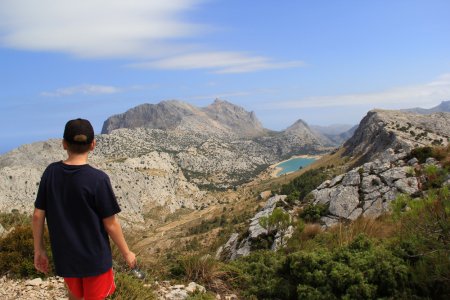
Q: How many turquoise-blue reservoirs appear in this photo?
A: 1